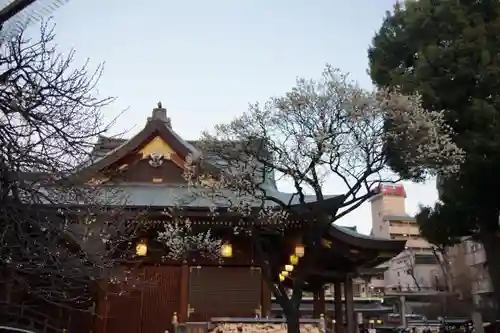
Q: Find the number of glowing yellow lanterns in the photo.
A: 7